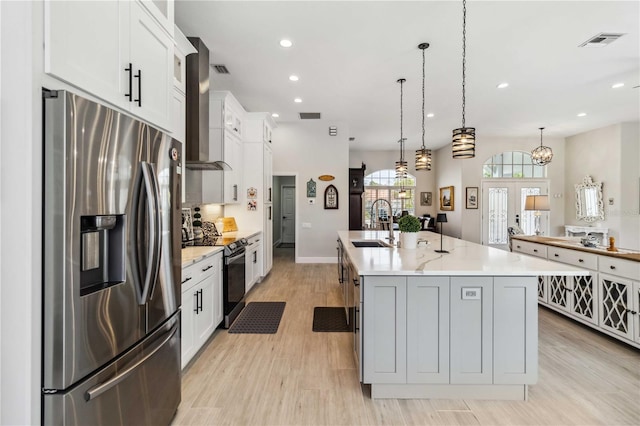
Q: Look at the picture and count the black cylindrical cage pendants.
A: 3